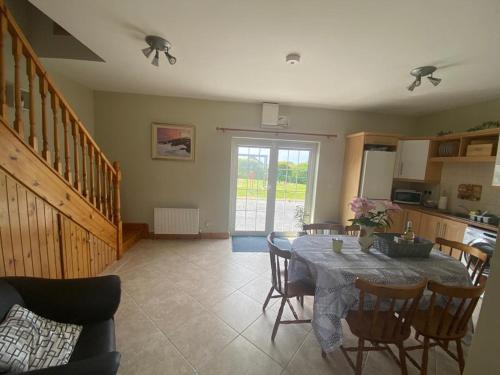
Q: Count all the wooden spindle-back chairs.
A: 6